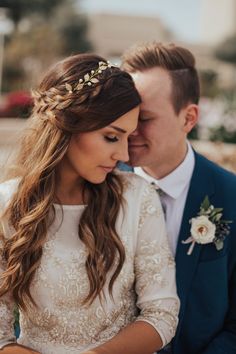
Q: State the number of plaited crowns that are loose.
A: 1